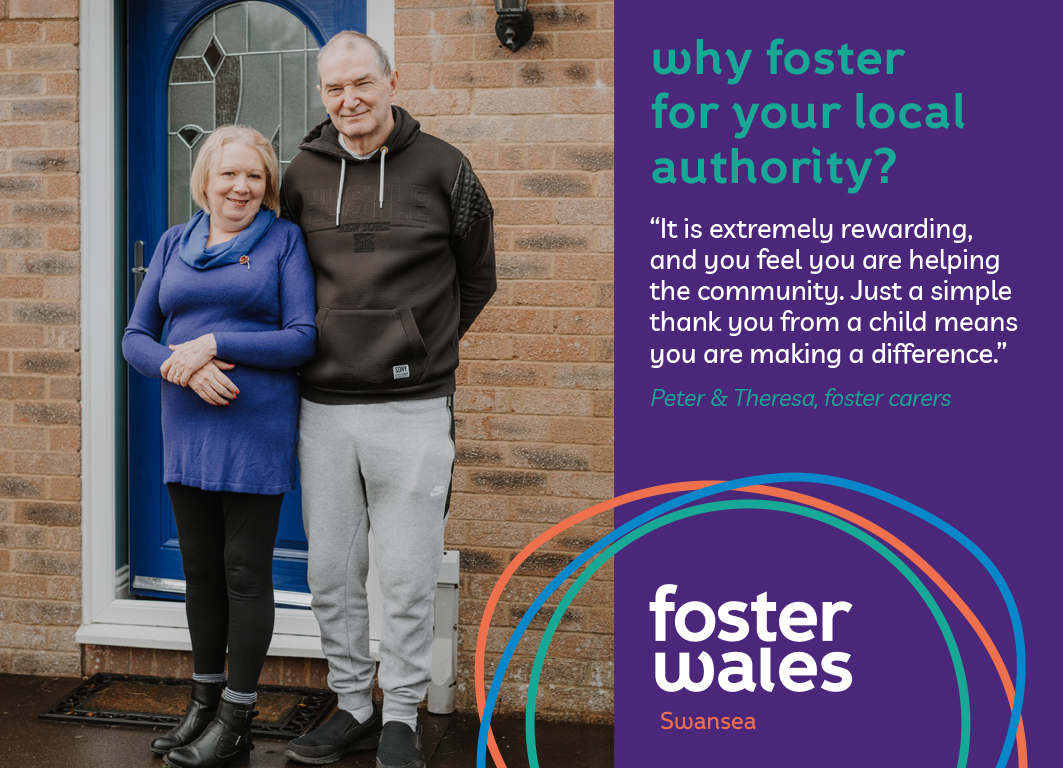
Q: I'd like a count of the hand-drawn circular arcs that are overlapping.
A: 3